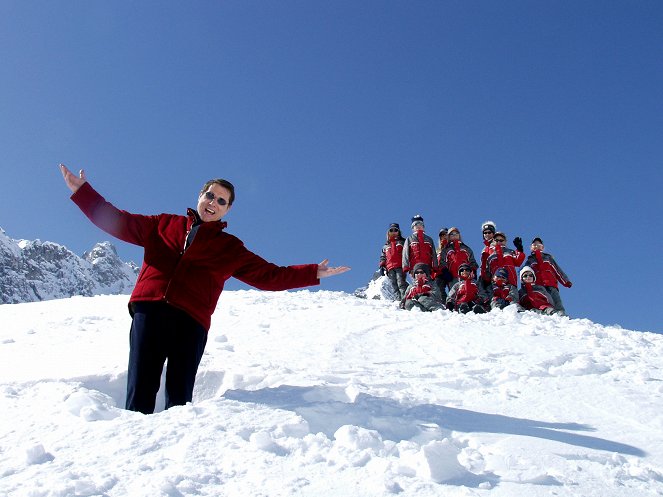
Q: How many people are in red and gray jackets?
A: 11